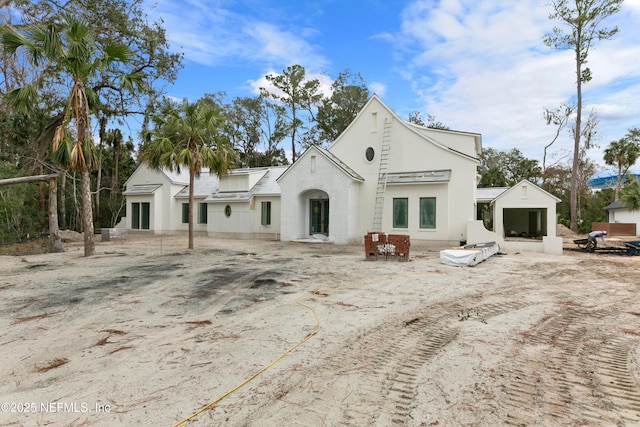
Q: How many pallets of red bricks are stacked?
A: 2